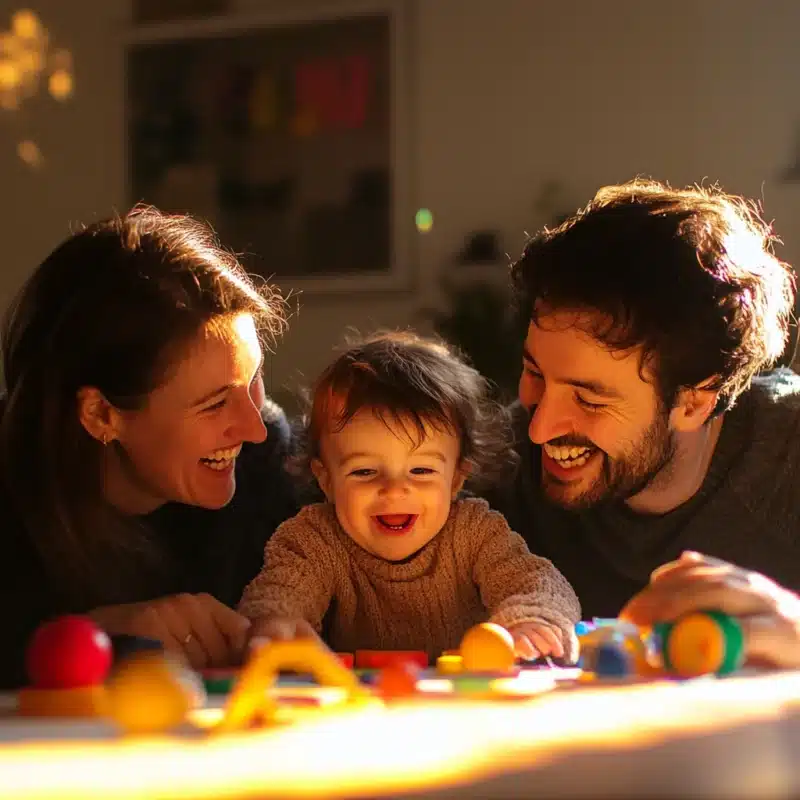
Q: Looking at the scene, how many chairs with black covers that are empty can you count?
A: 0